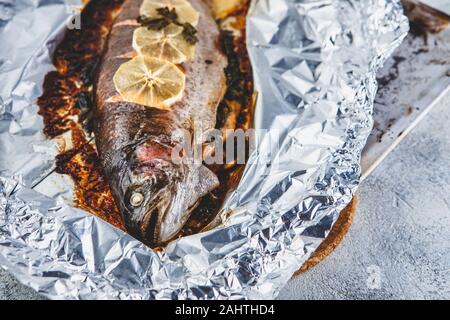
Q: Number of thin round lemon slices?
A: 3